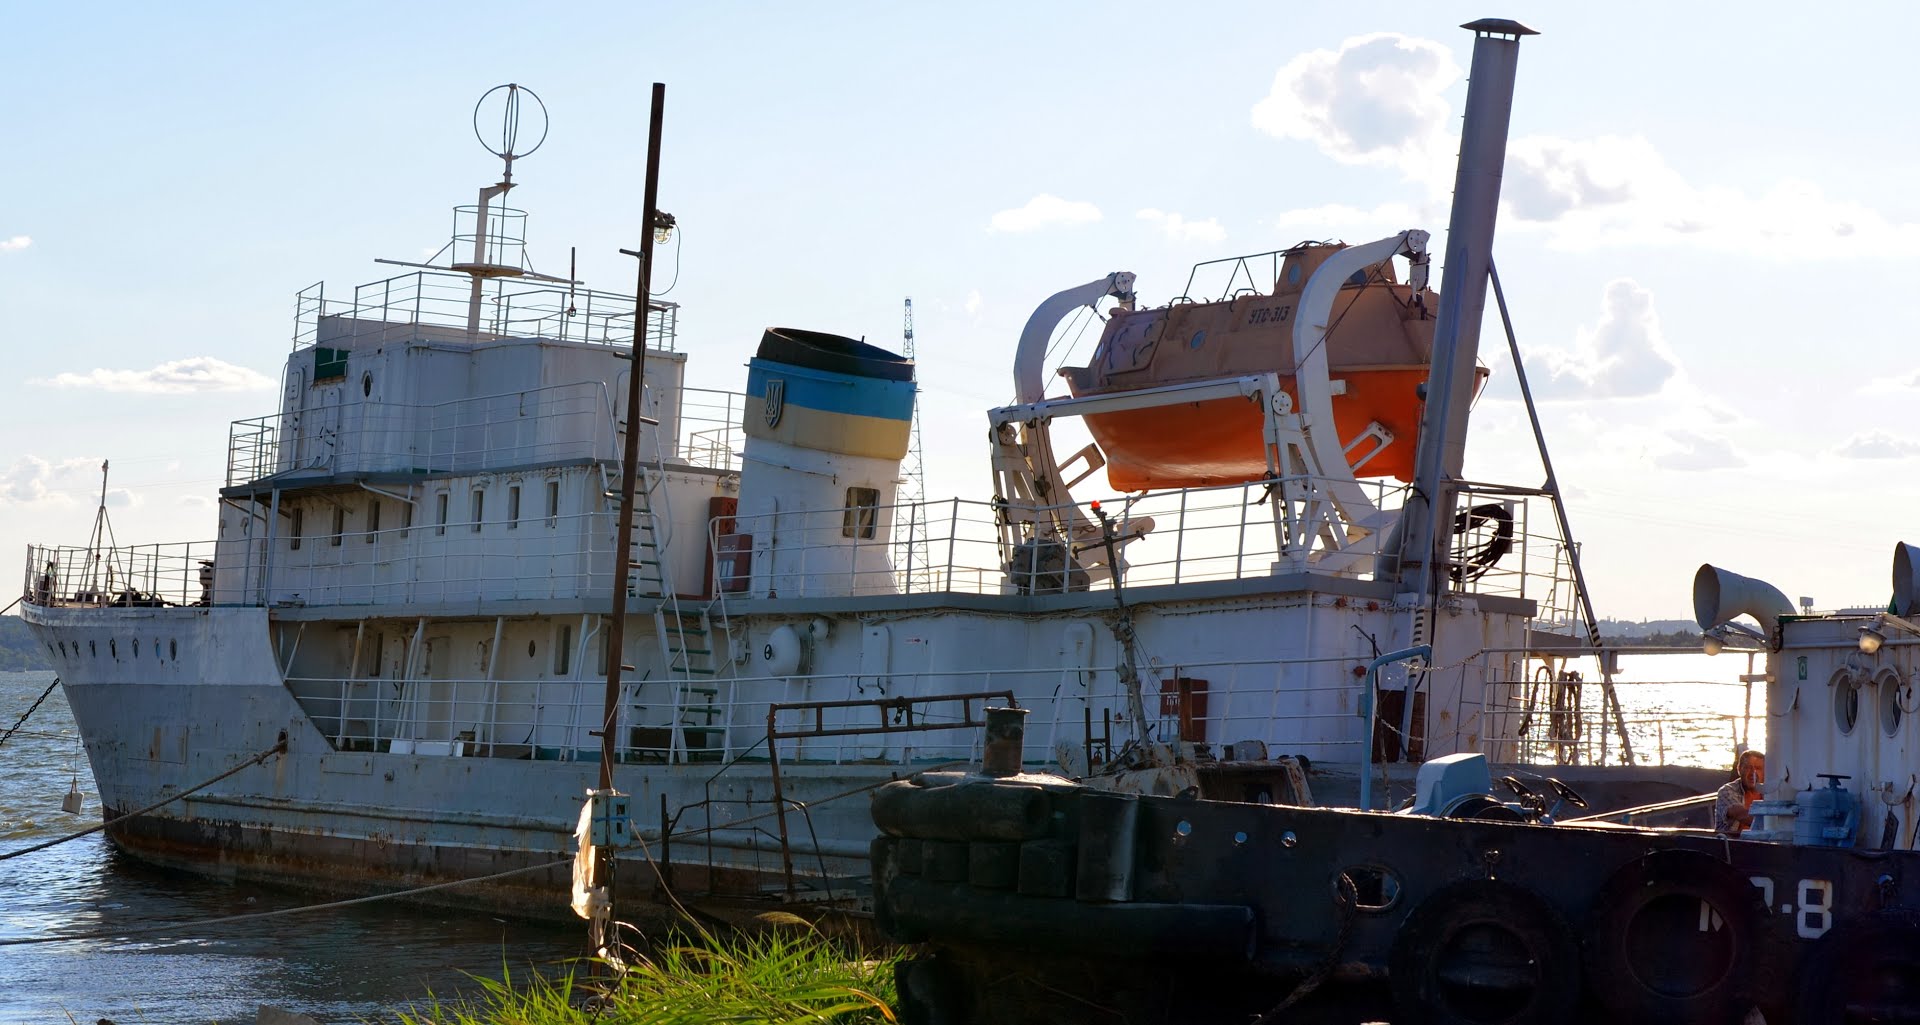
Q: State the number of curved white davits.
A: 2